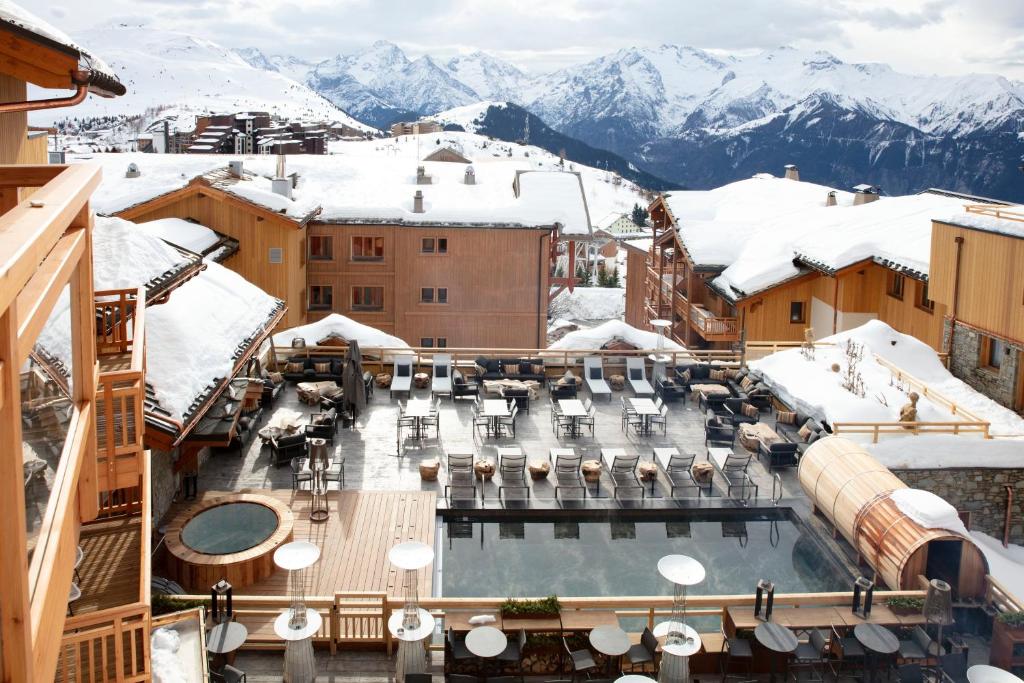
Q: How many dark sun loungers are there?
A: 6